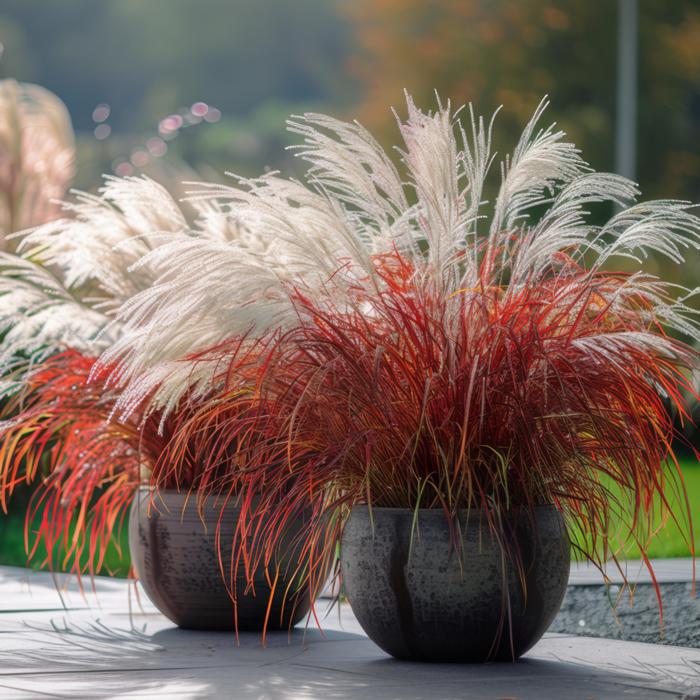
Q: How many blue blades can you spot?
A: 0